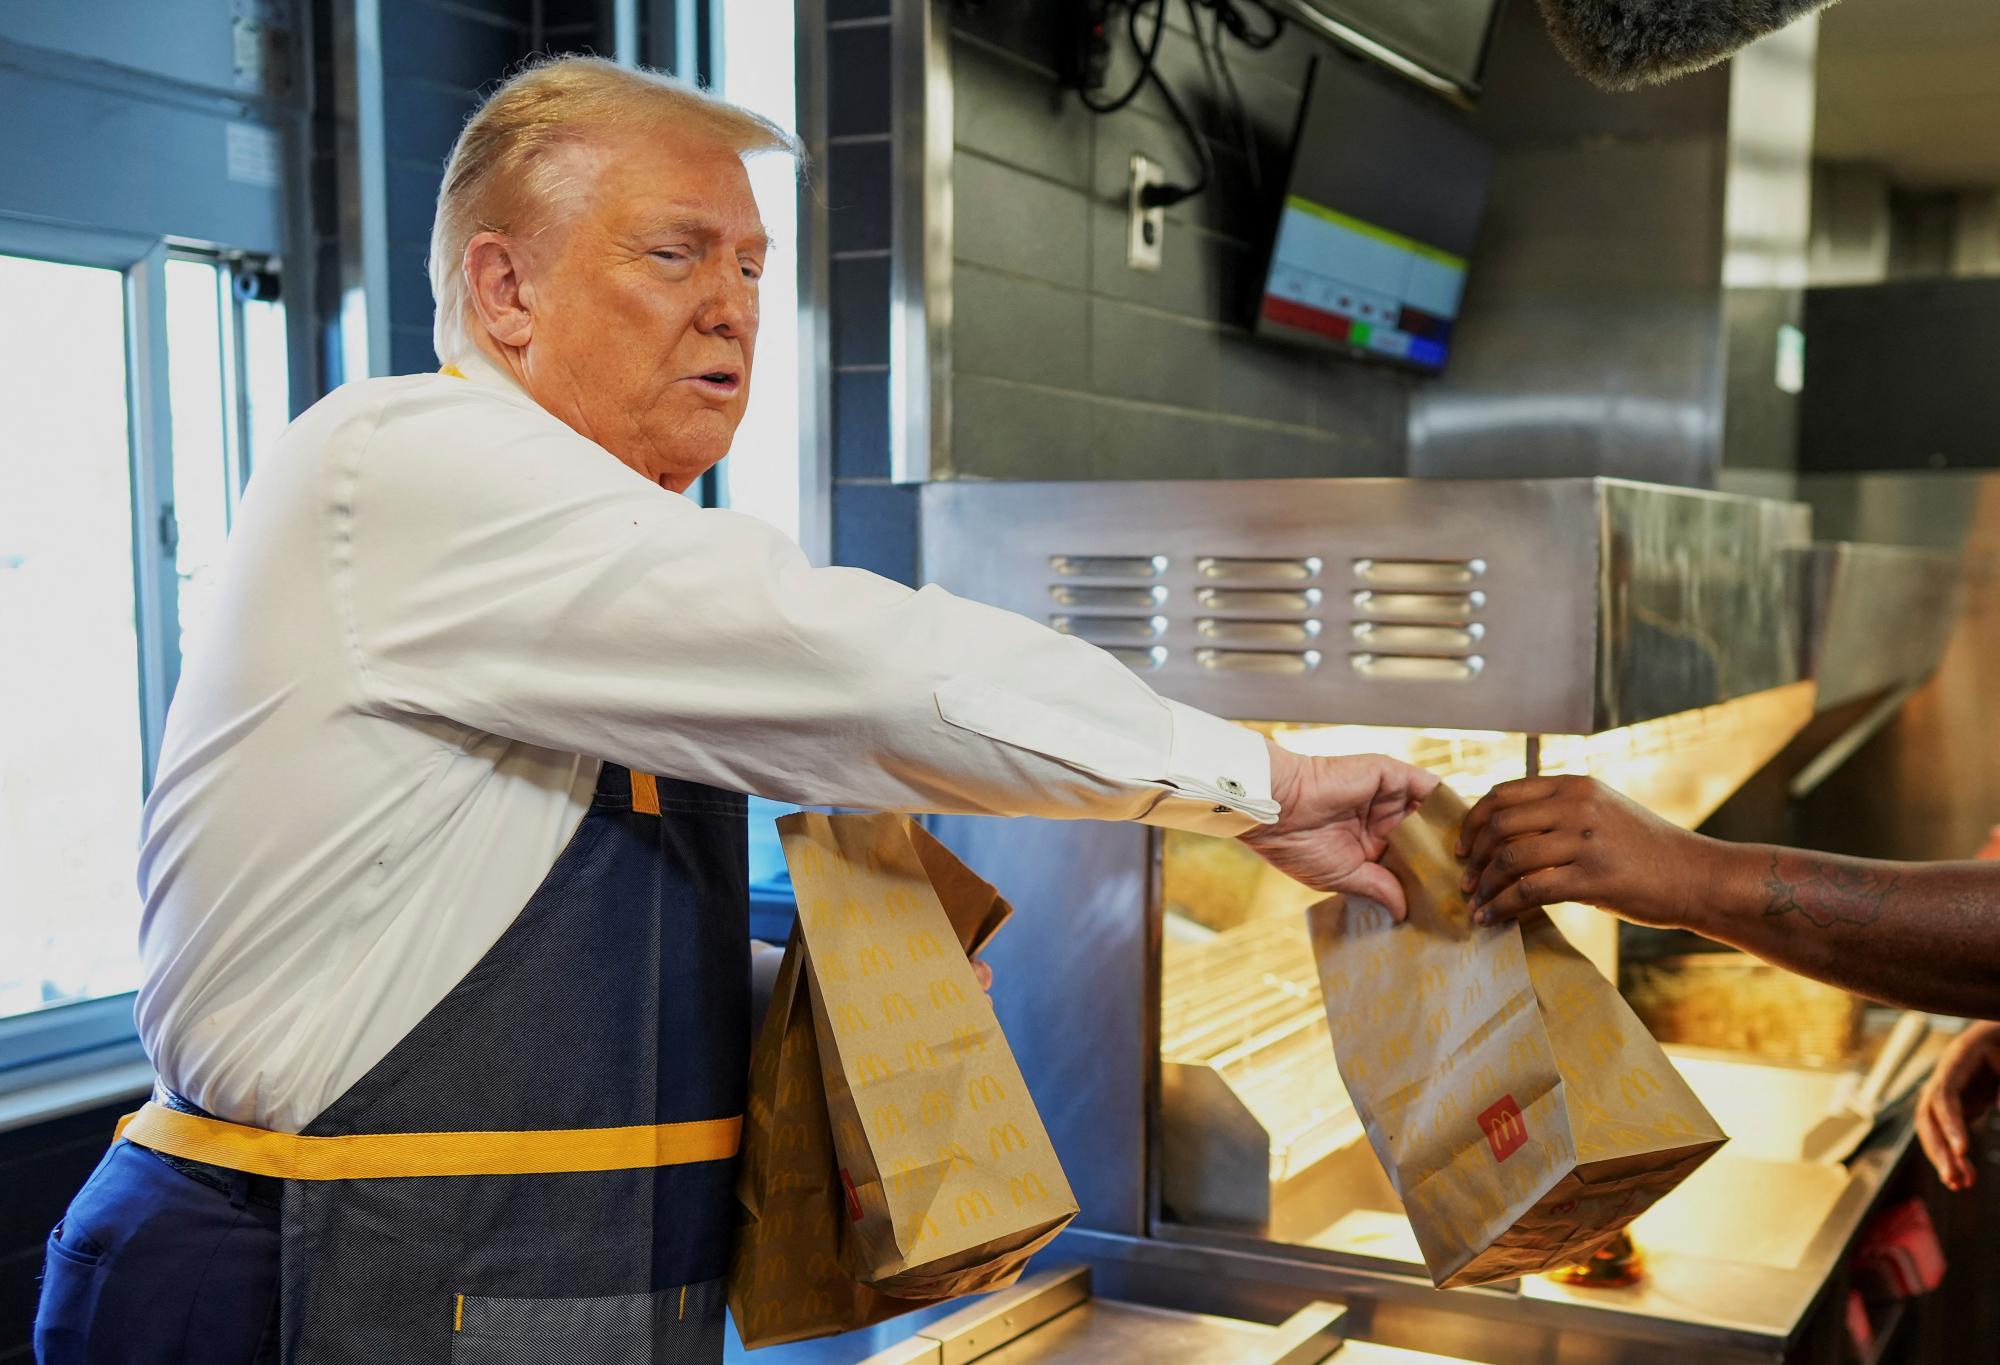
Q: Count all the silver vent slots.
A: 12